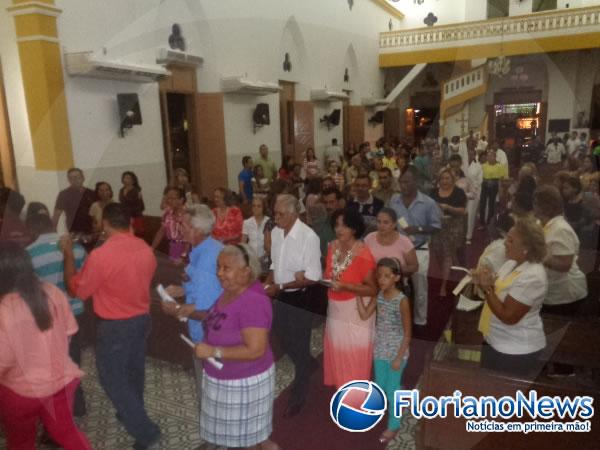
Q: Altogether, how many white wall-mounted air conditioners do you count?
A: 4